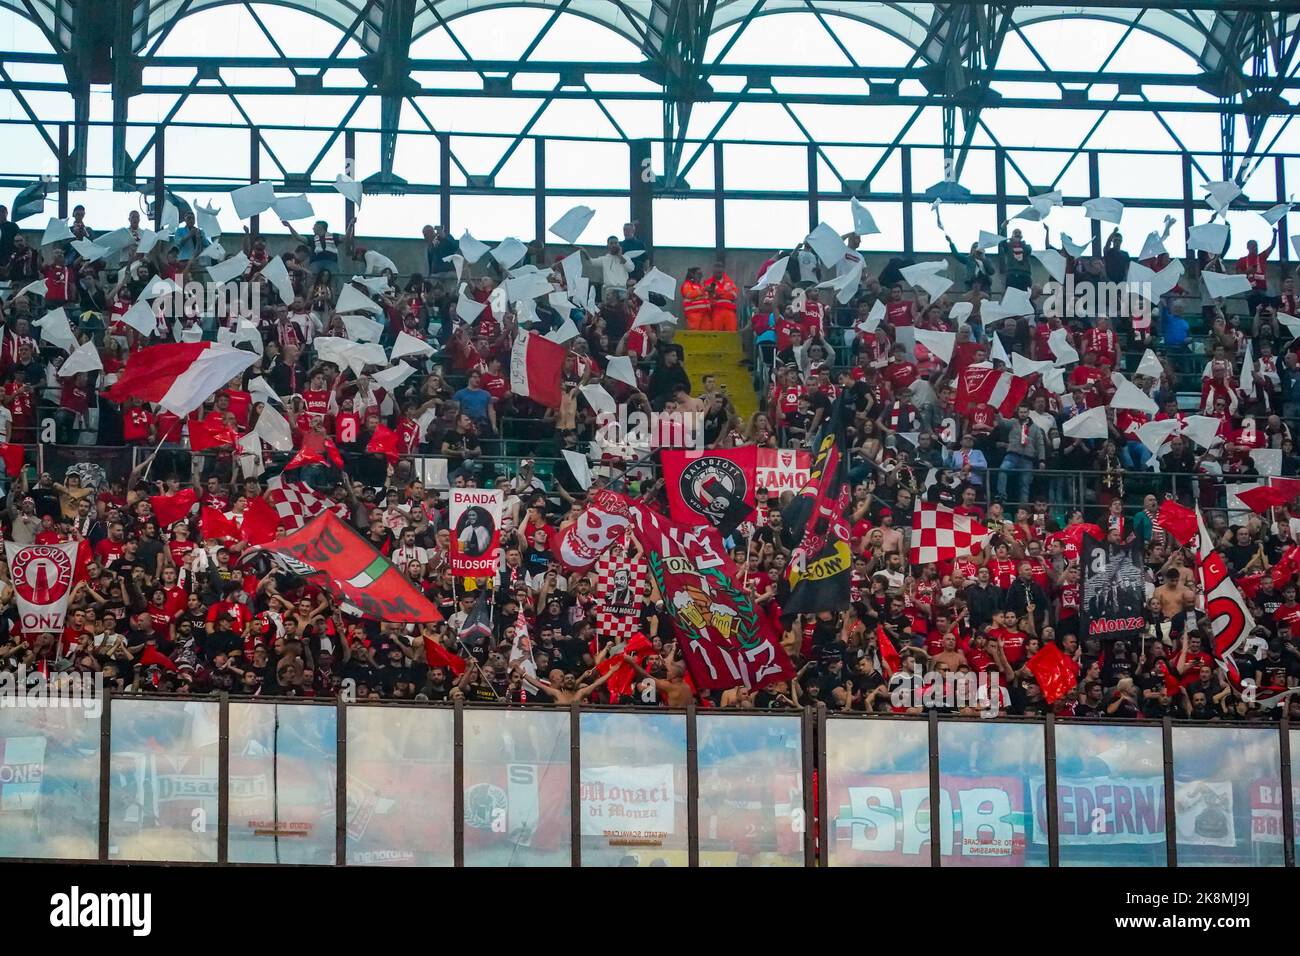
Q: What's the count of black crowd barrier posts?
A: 12